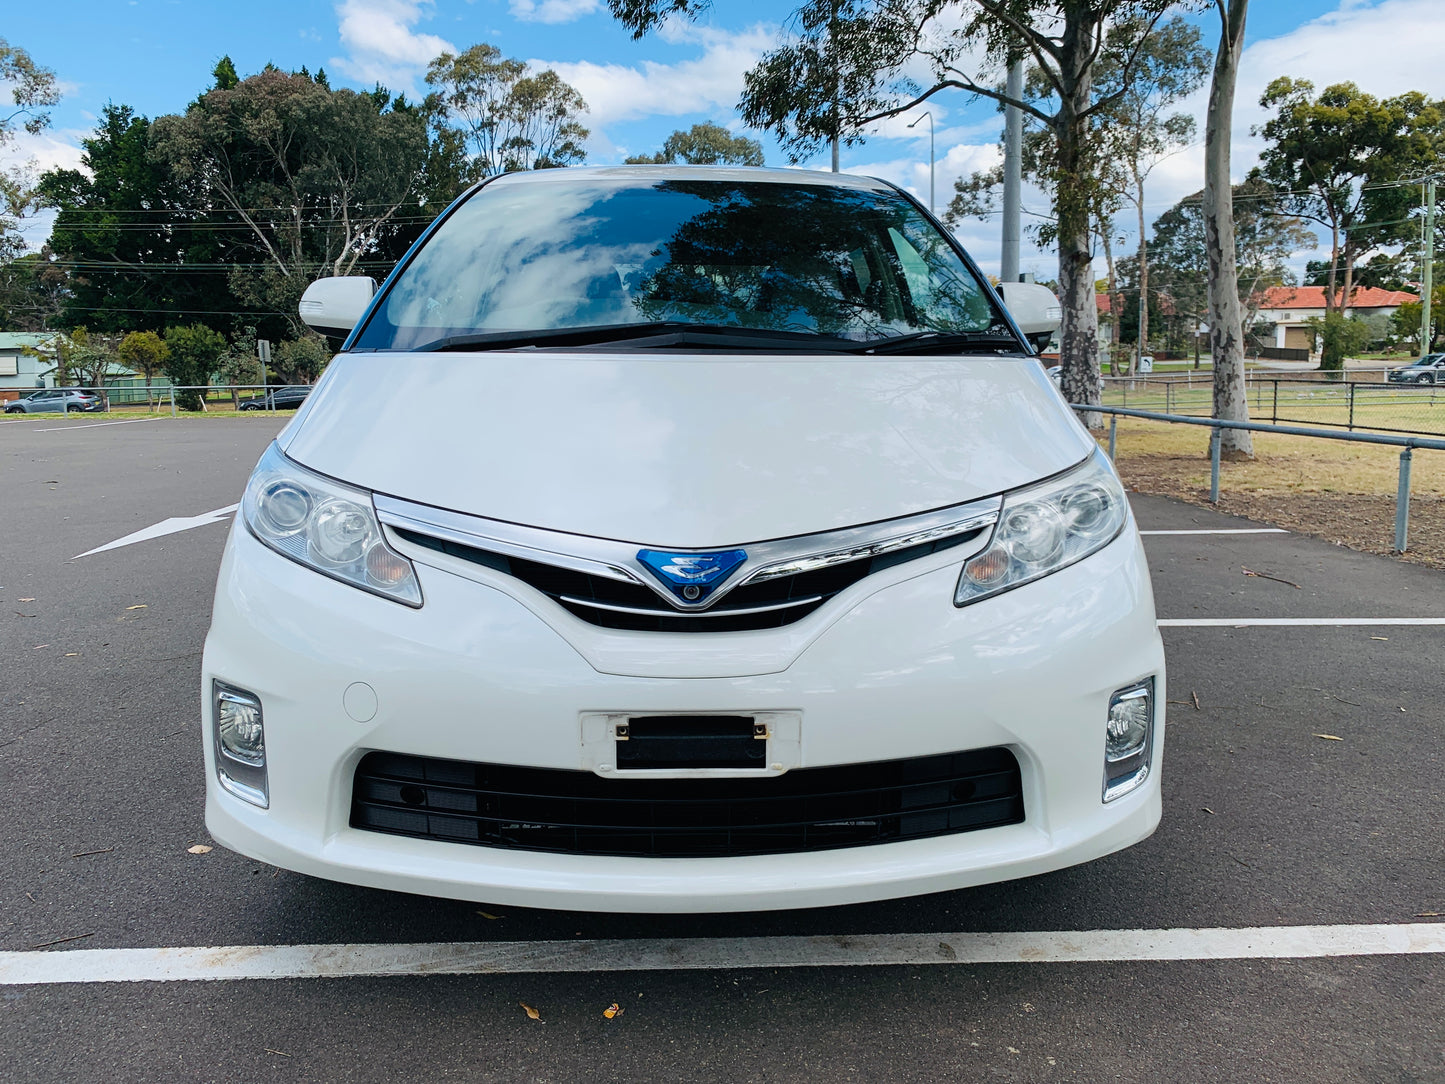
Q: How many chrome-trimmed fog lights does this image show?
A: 2